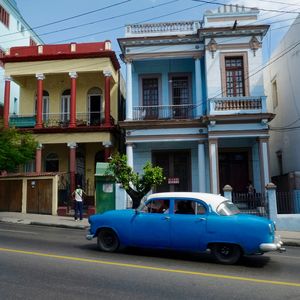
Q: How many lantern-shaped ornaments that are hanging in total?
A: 2